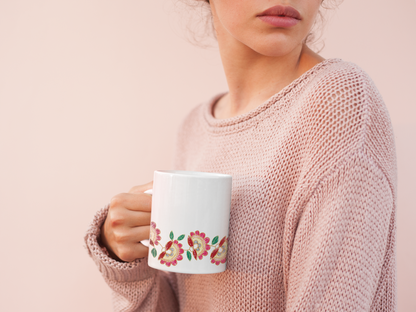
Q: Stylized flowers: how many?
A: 4